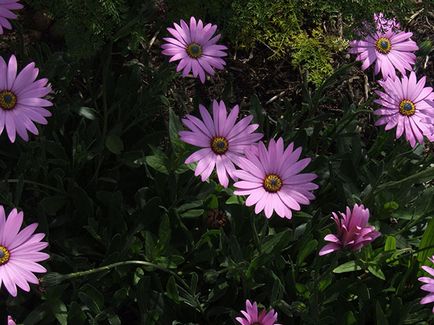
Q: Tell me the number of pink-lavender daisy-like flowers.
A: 11